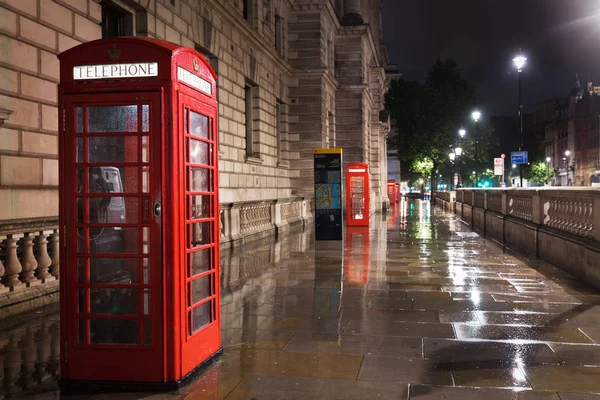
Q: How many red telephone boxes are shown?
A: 4